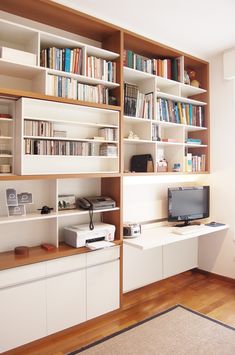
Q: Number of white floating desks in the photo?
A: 1